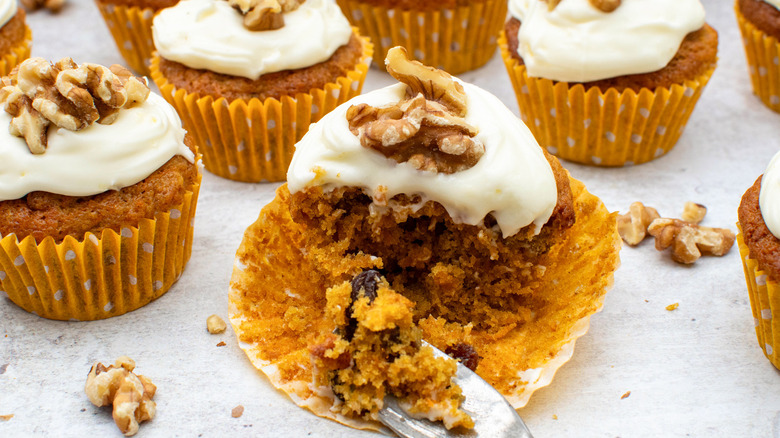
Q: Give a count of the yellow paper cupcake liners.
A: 9